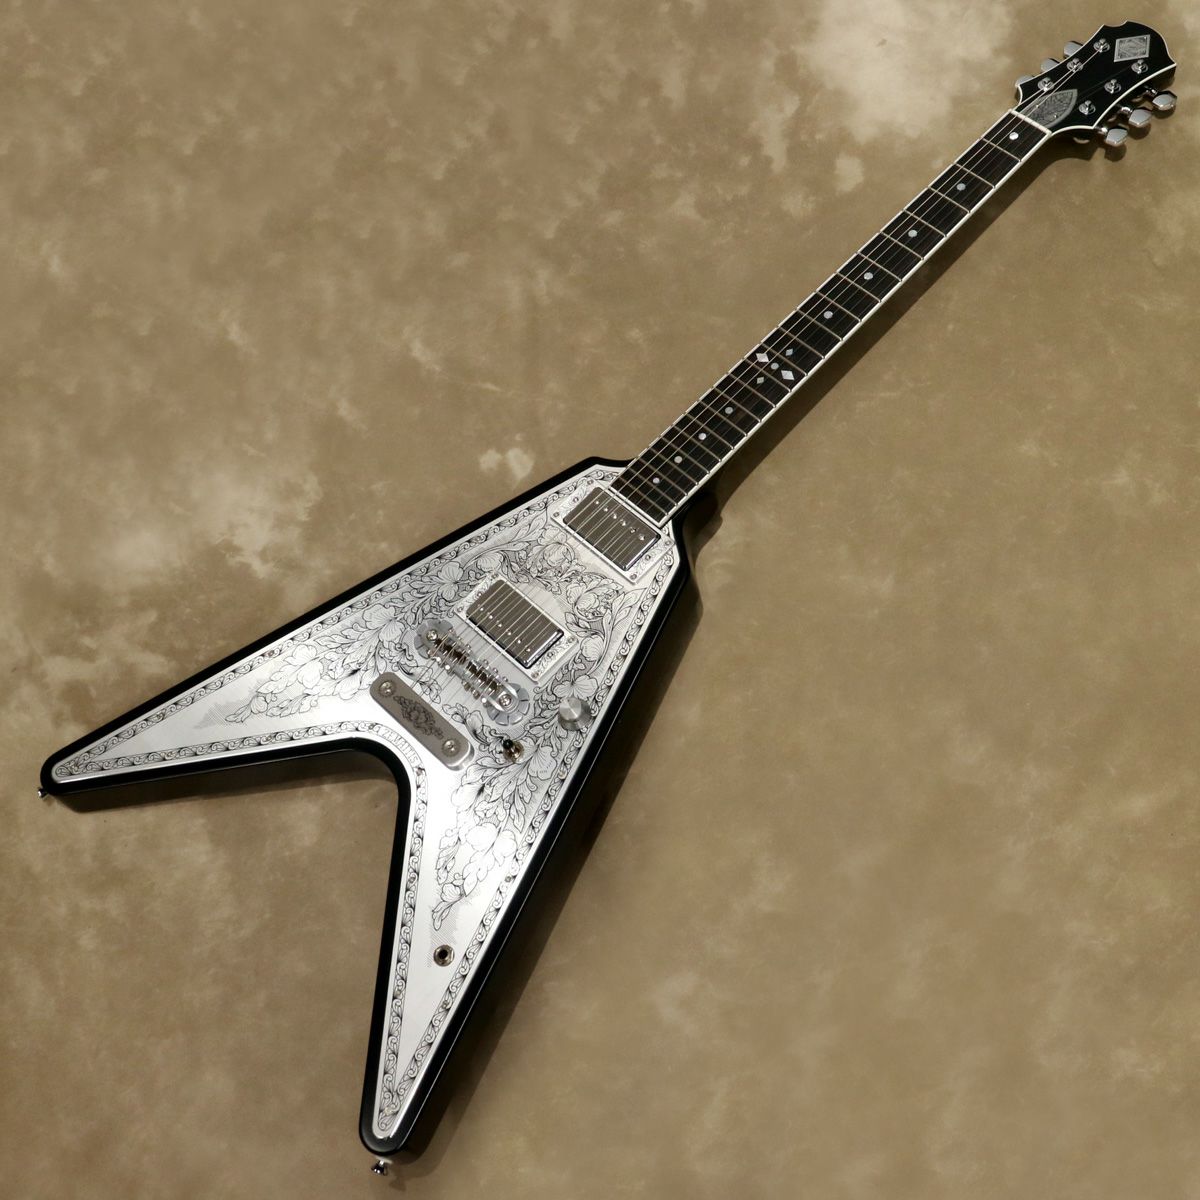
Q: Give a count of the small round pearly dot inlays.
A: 10